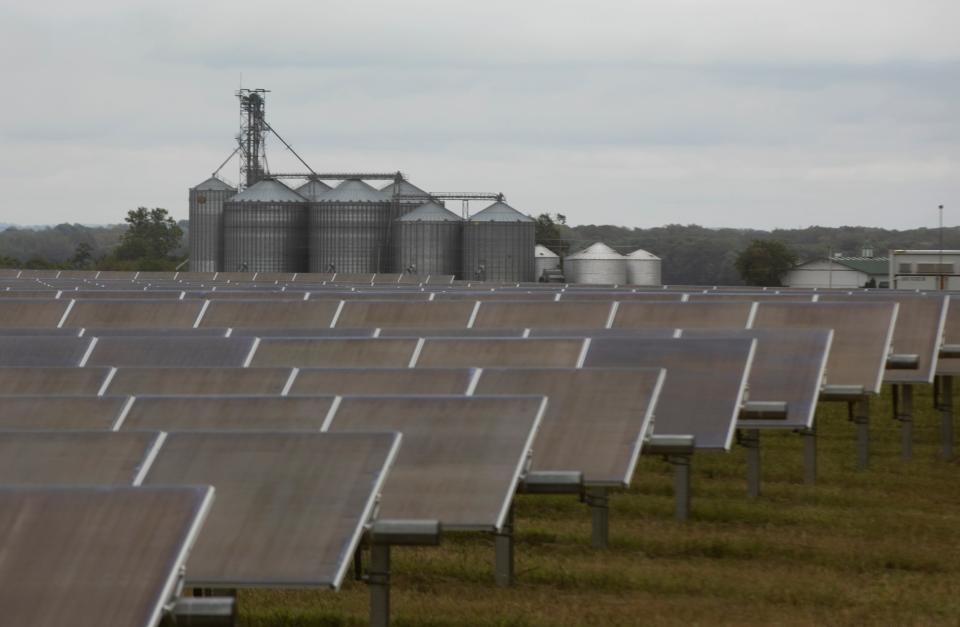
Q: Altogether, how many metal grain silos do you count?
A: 10